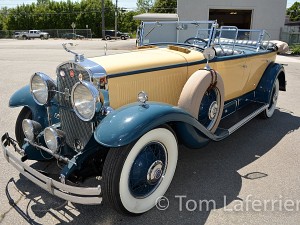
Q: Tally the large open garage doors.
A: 1